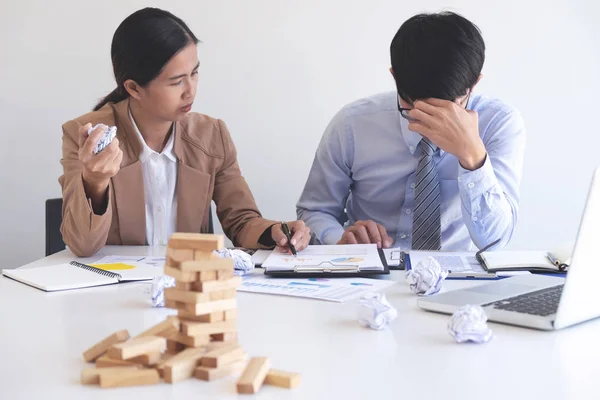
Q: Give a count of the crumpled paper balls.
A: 6